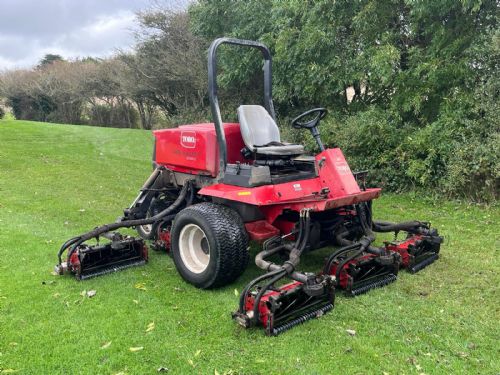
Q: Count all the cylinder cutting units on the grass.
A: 5